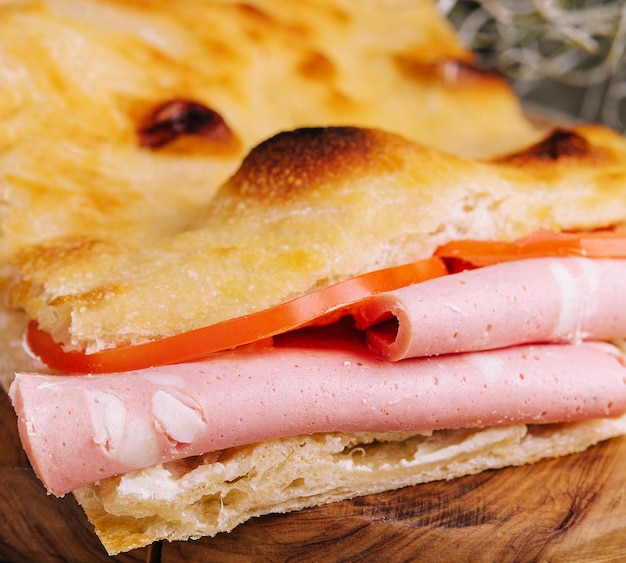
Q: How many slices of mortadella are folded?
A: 2